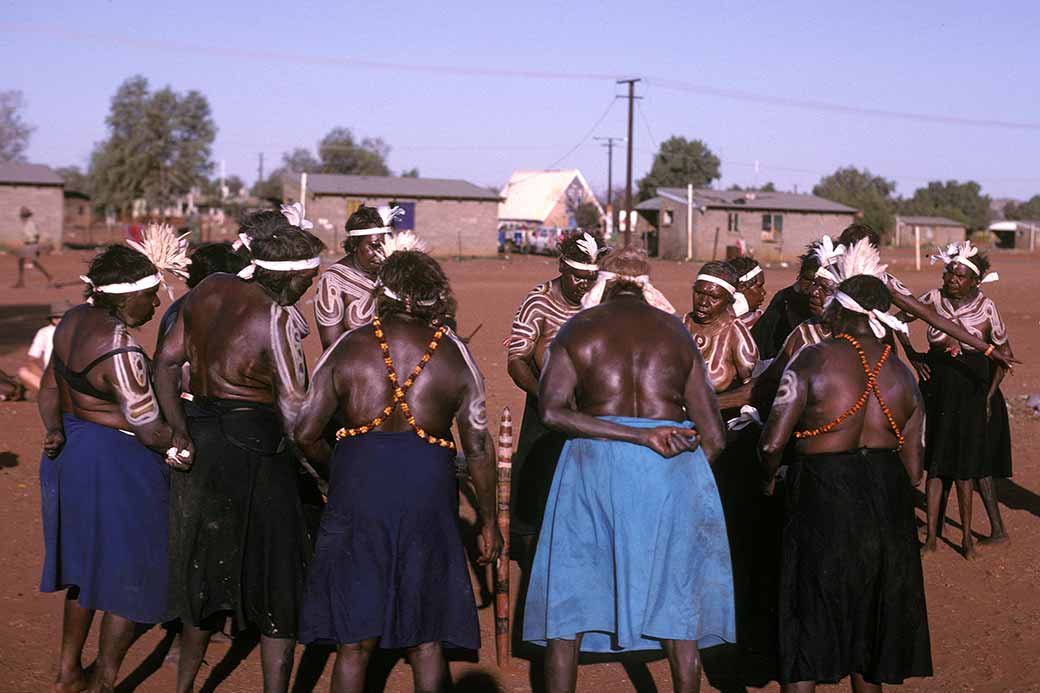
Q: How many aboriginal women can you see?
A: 15